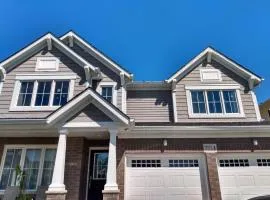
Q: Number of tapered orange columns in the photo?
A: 0